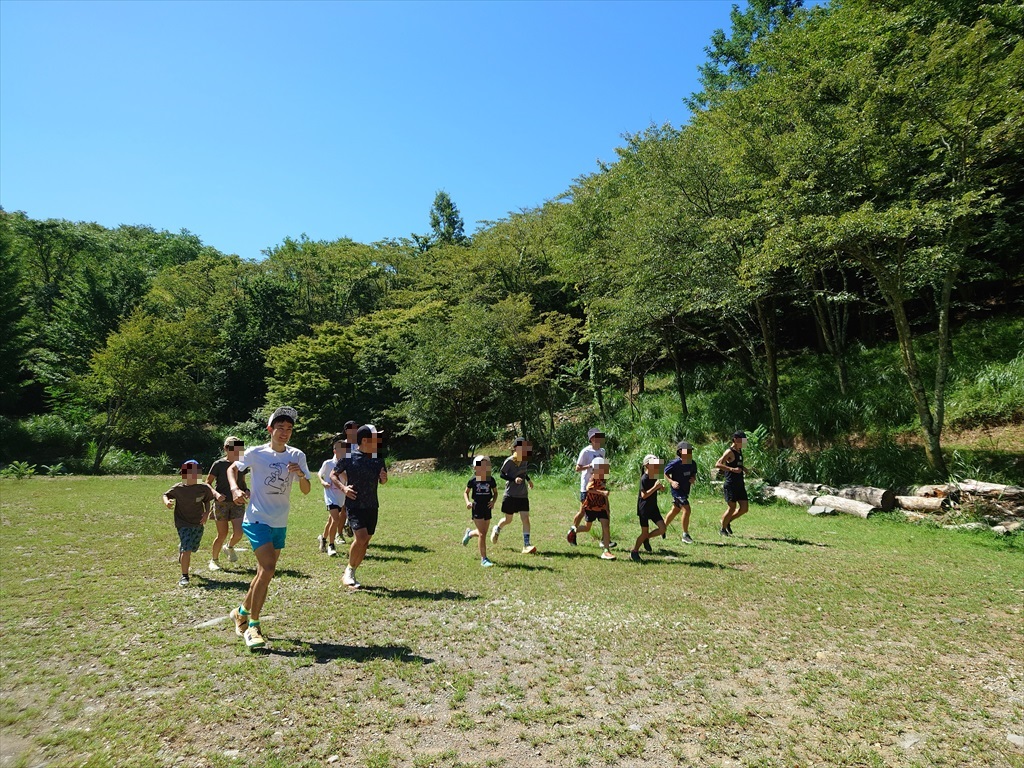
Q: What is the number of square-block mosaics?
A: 12